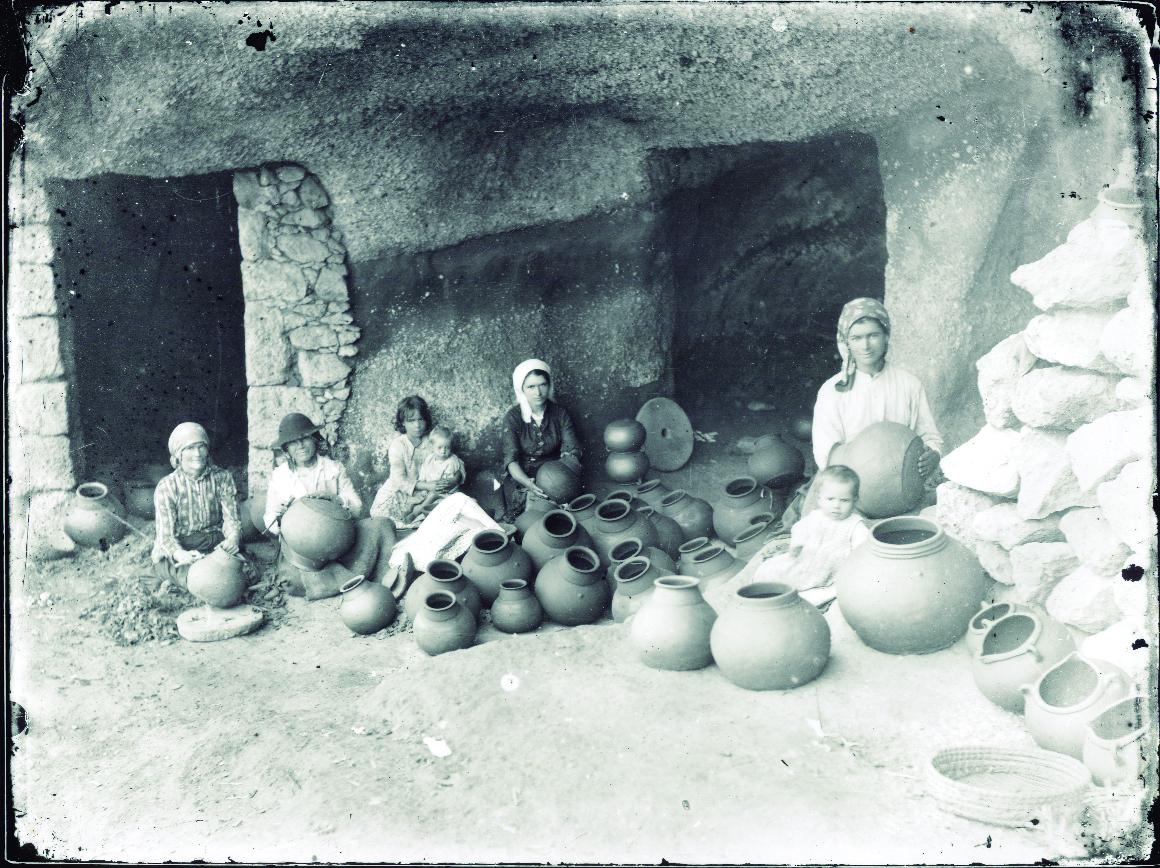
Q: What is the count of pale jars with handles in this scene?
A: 4